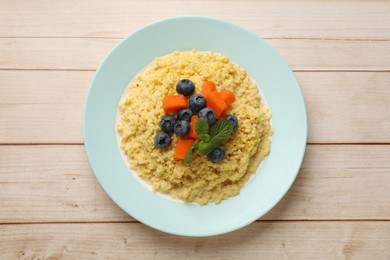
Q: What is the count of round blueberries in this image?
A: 9